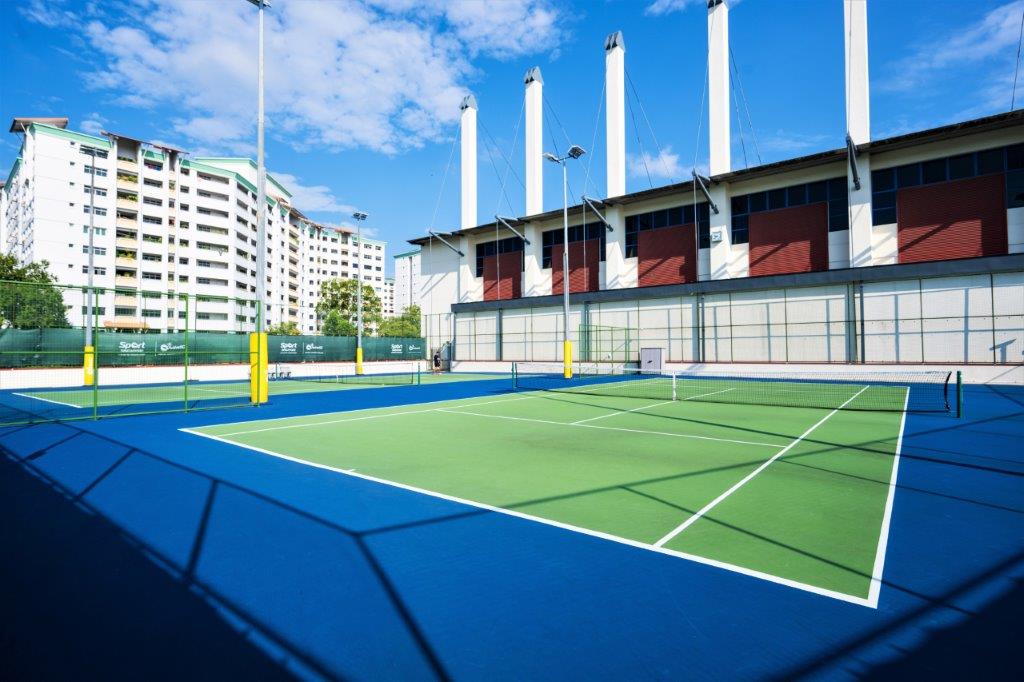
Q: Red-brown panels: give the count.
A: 5